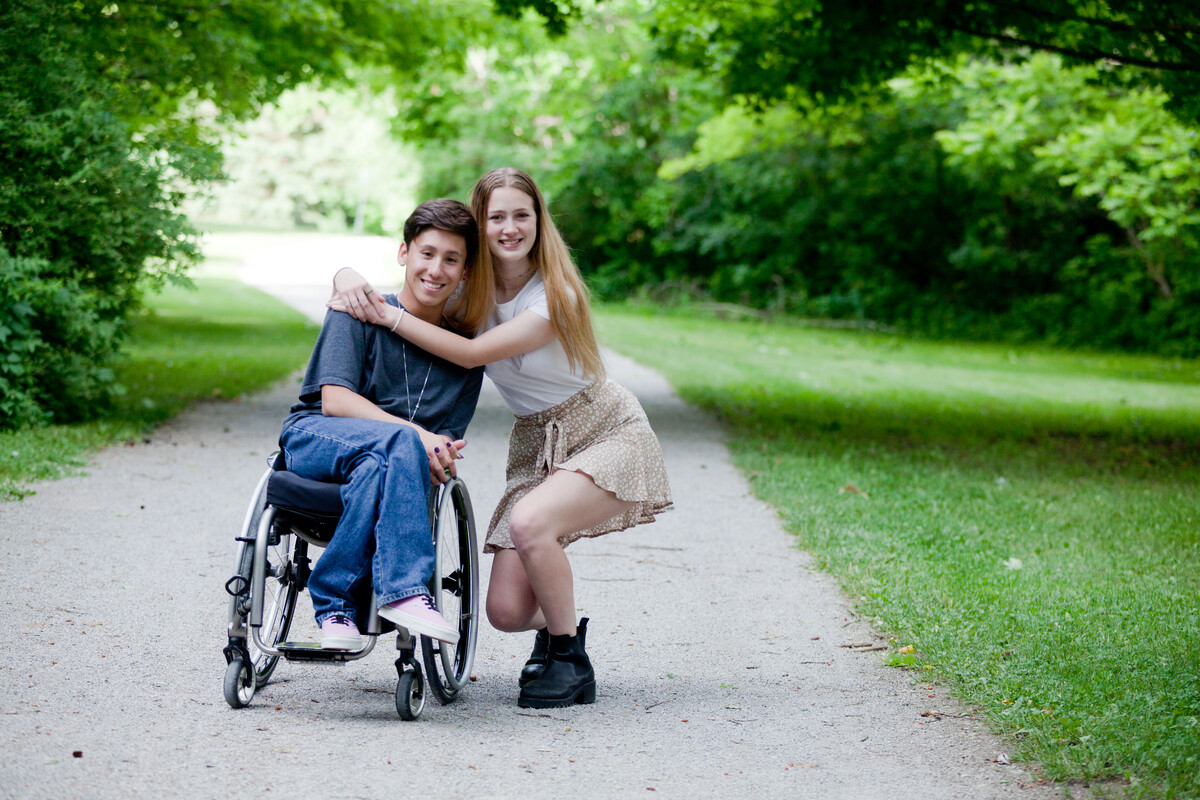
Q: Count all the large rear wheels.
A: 2